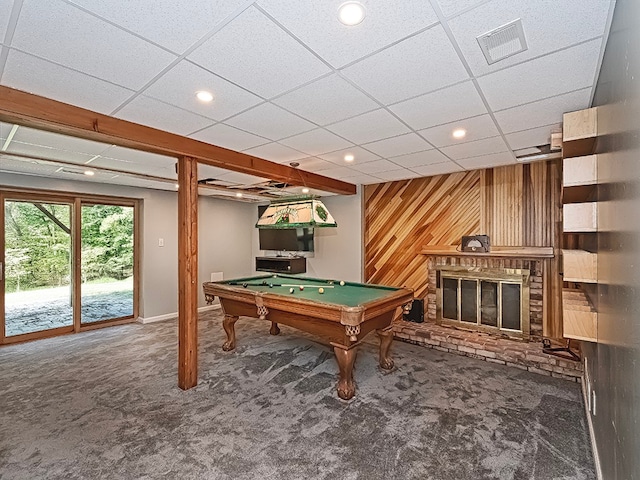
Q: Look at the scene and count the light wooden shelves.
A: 5